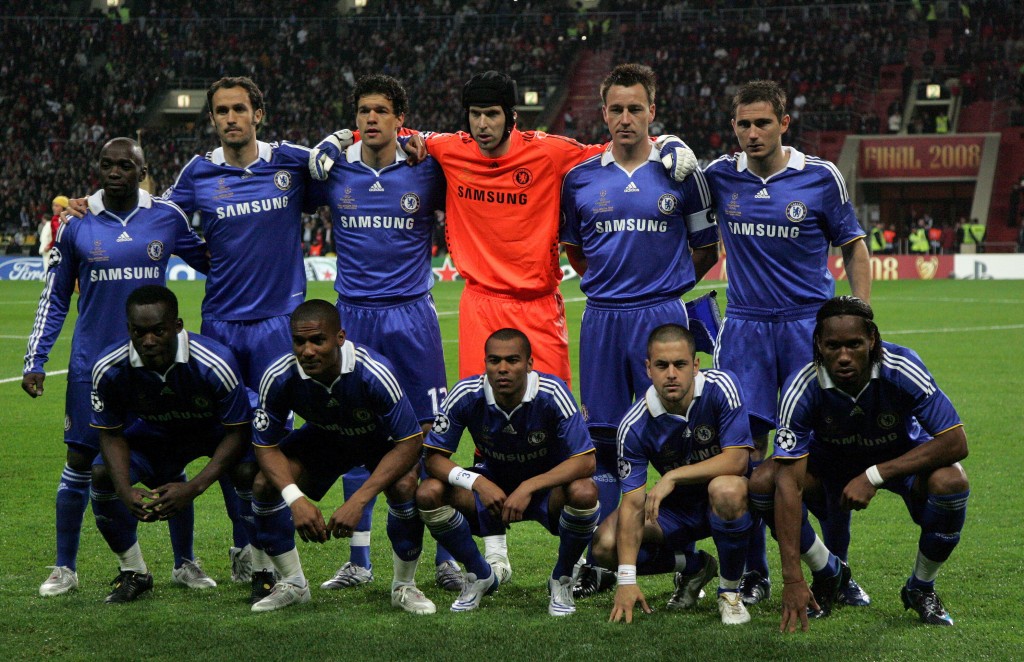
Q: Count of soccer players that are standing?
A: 6